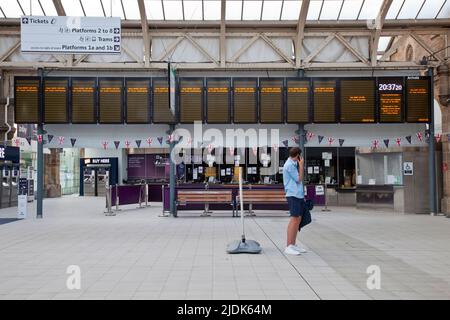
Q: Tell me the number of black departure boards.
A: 15